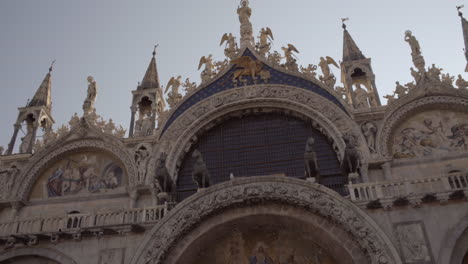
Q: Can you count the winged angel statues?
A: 6